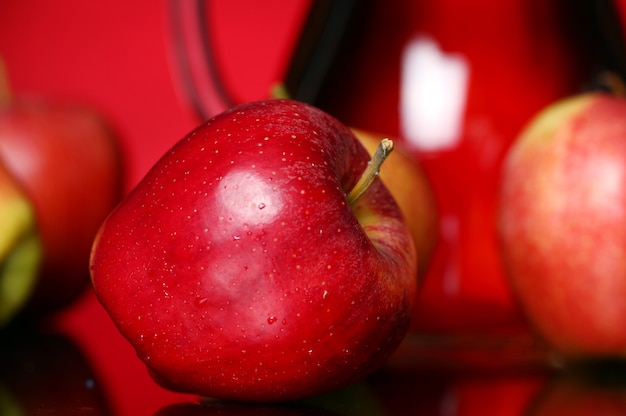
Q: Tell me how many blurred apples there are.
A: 4